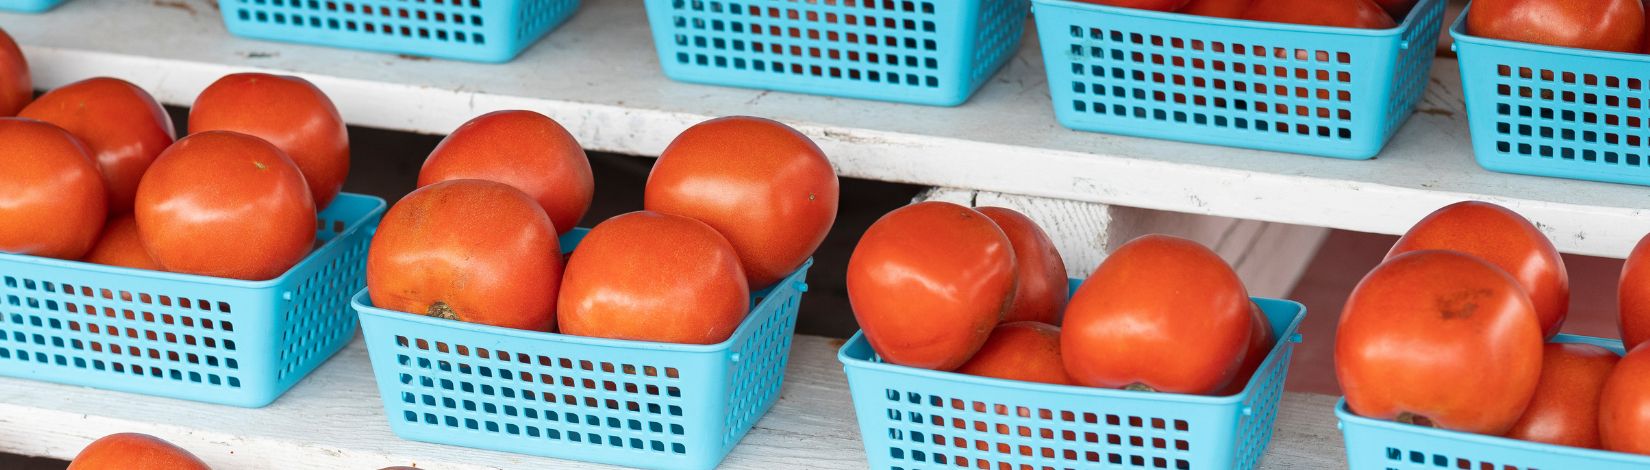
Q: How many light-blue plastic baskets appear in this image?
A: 9